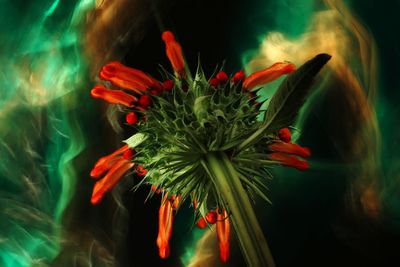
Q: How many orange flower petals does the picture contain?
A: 10